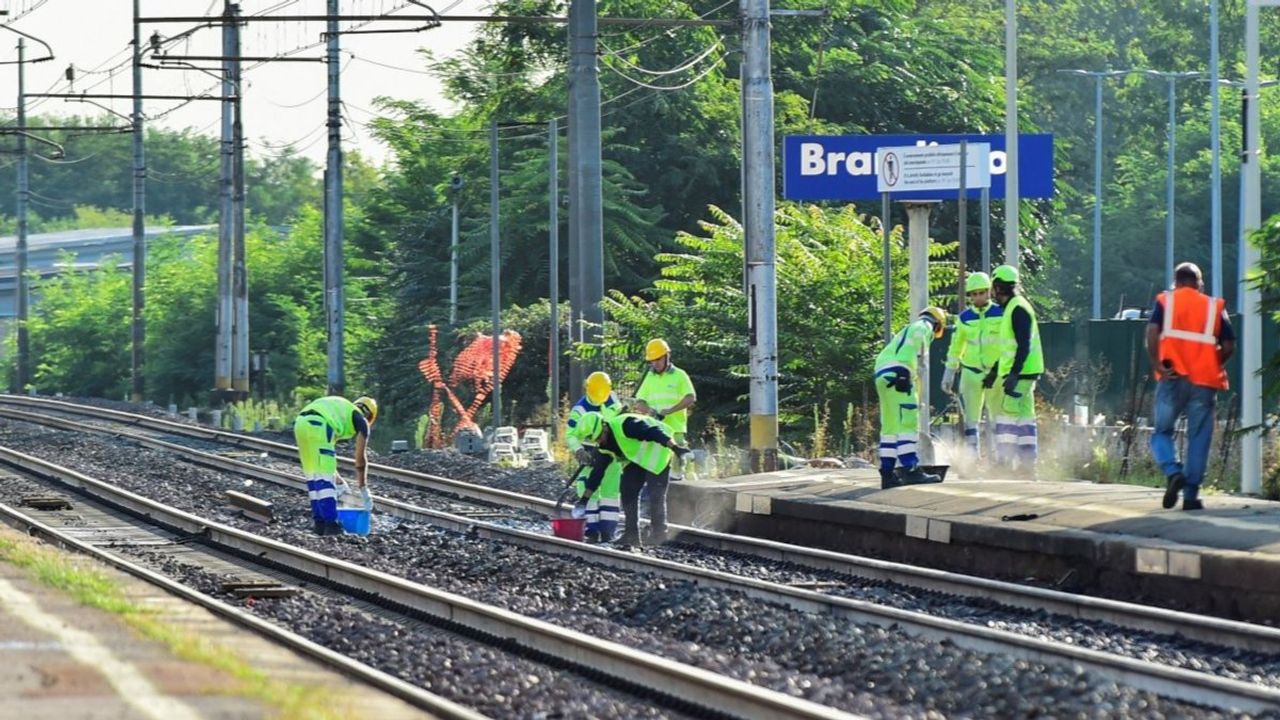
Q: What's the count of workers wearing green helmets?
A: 3